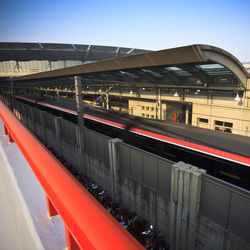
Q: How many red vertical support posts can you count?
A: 4